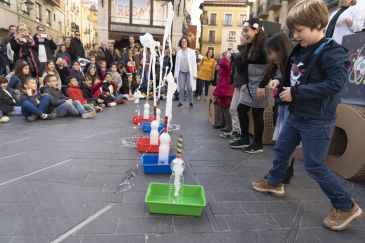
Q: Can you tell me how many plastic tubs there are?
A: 5